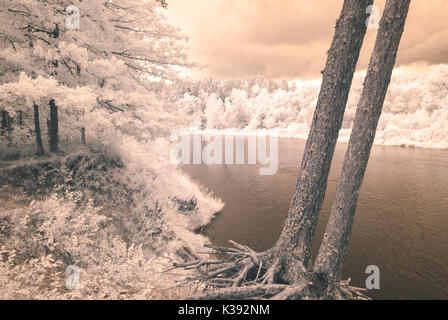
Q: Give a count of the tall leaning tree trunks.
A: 2